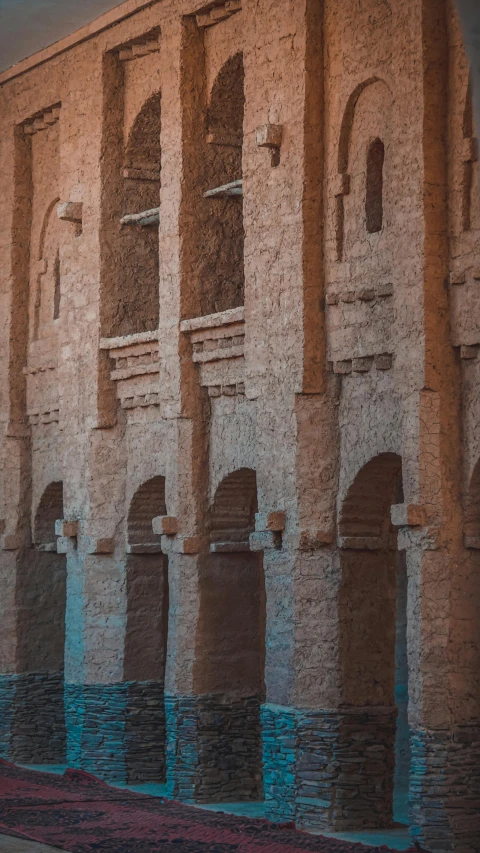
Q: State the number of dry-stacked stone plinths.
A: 5